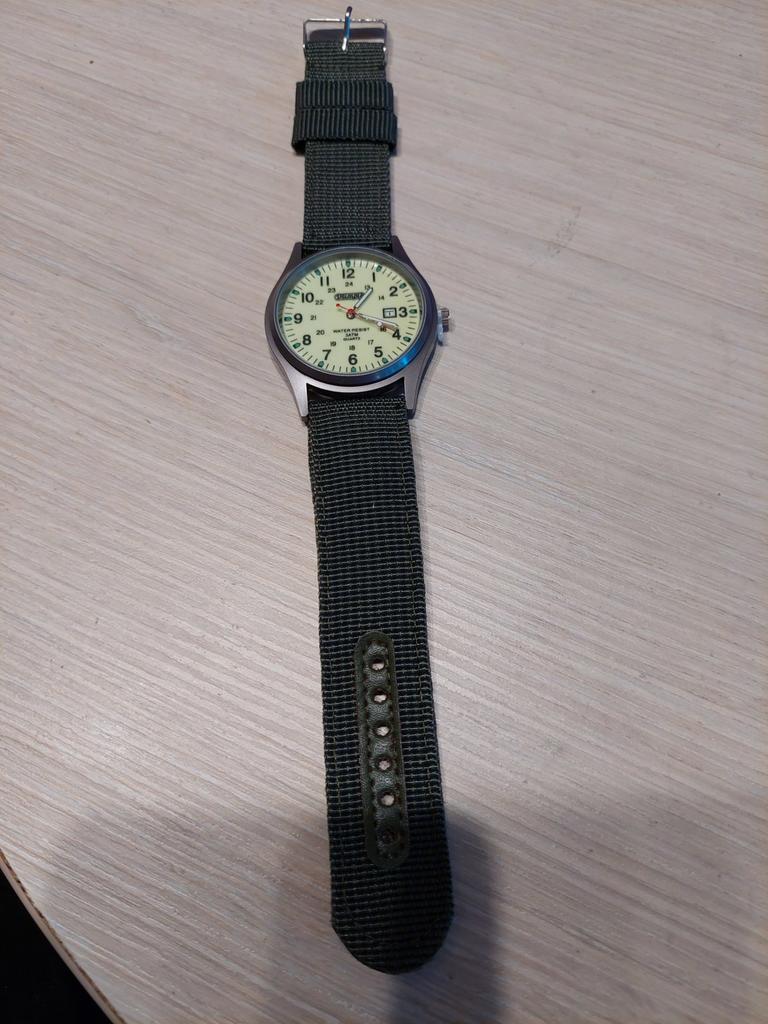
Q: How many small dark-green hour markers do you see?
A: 12